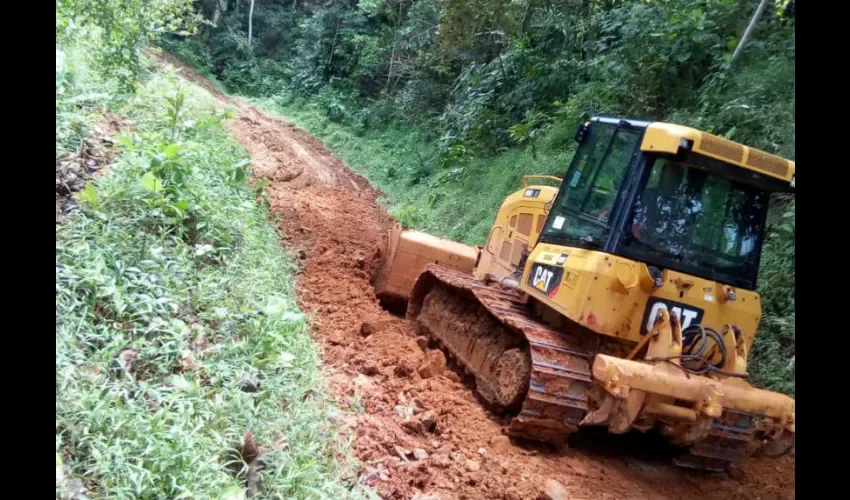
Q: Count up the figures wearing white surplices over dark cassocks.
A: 0